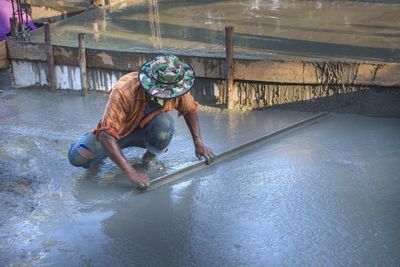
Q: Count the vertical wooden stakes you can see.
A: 3